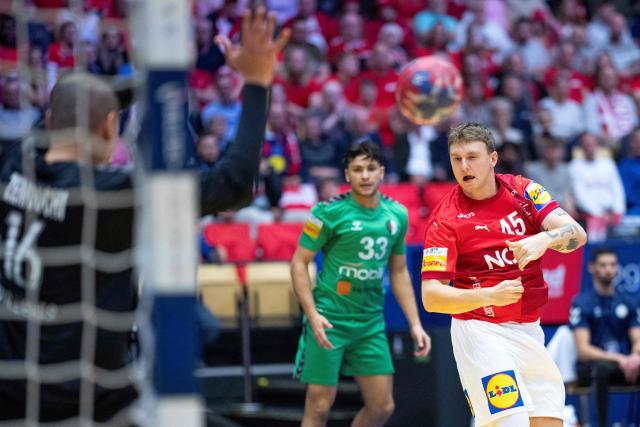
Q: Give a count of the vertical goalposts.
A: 1